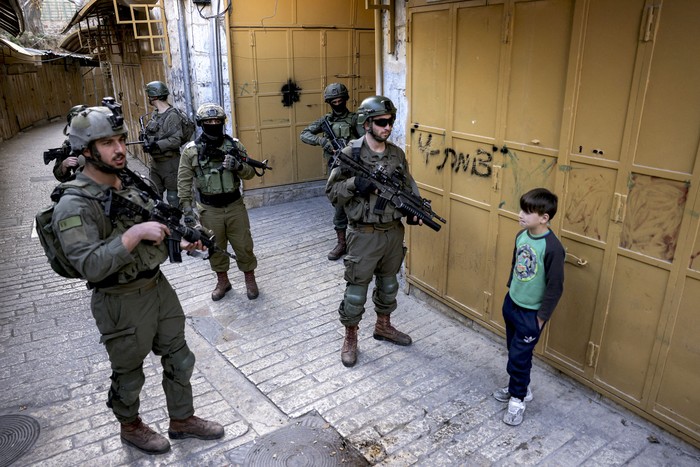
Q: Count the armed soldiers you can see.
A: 6